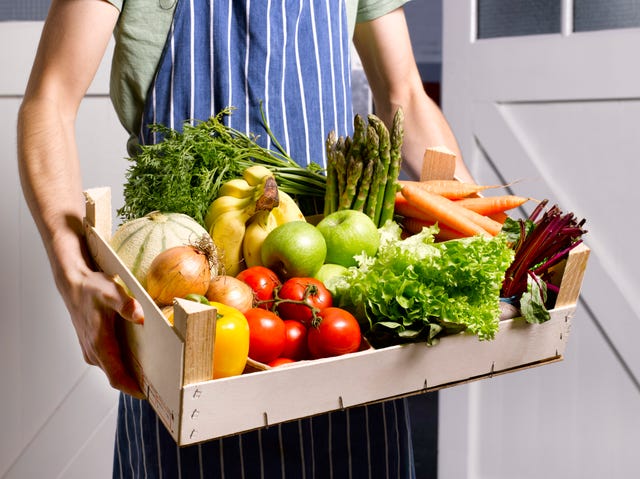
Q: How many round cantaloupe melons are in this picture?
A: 1